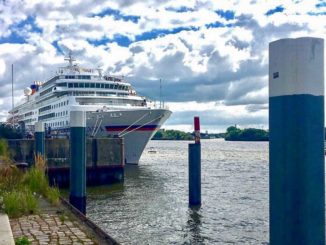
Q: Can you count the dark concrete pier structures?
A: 1